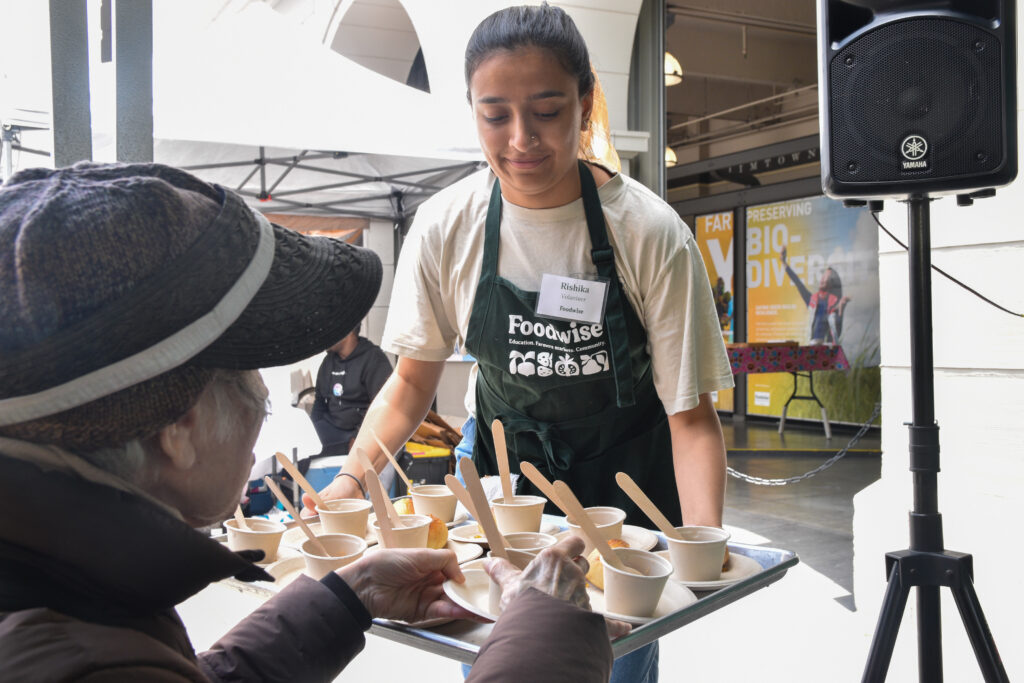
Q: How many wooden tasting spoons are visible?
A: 12